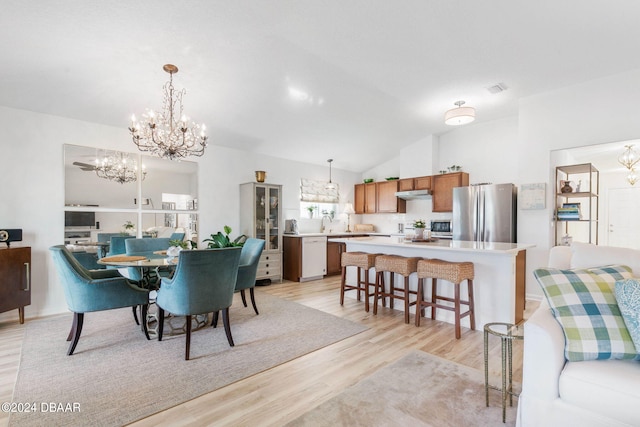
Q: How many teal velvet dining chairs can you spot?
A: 4